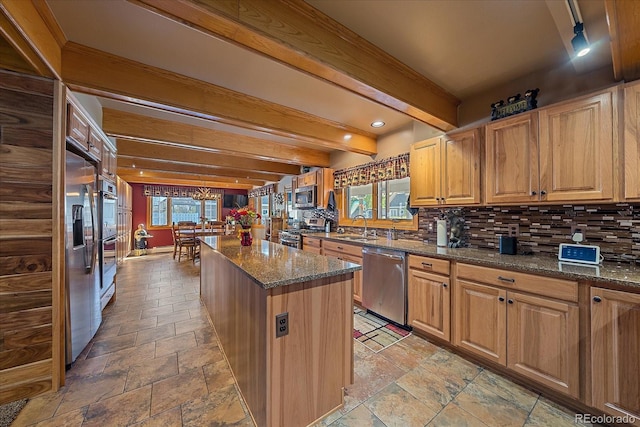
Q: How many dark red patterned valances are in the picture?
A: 3